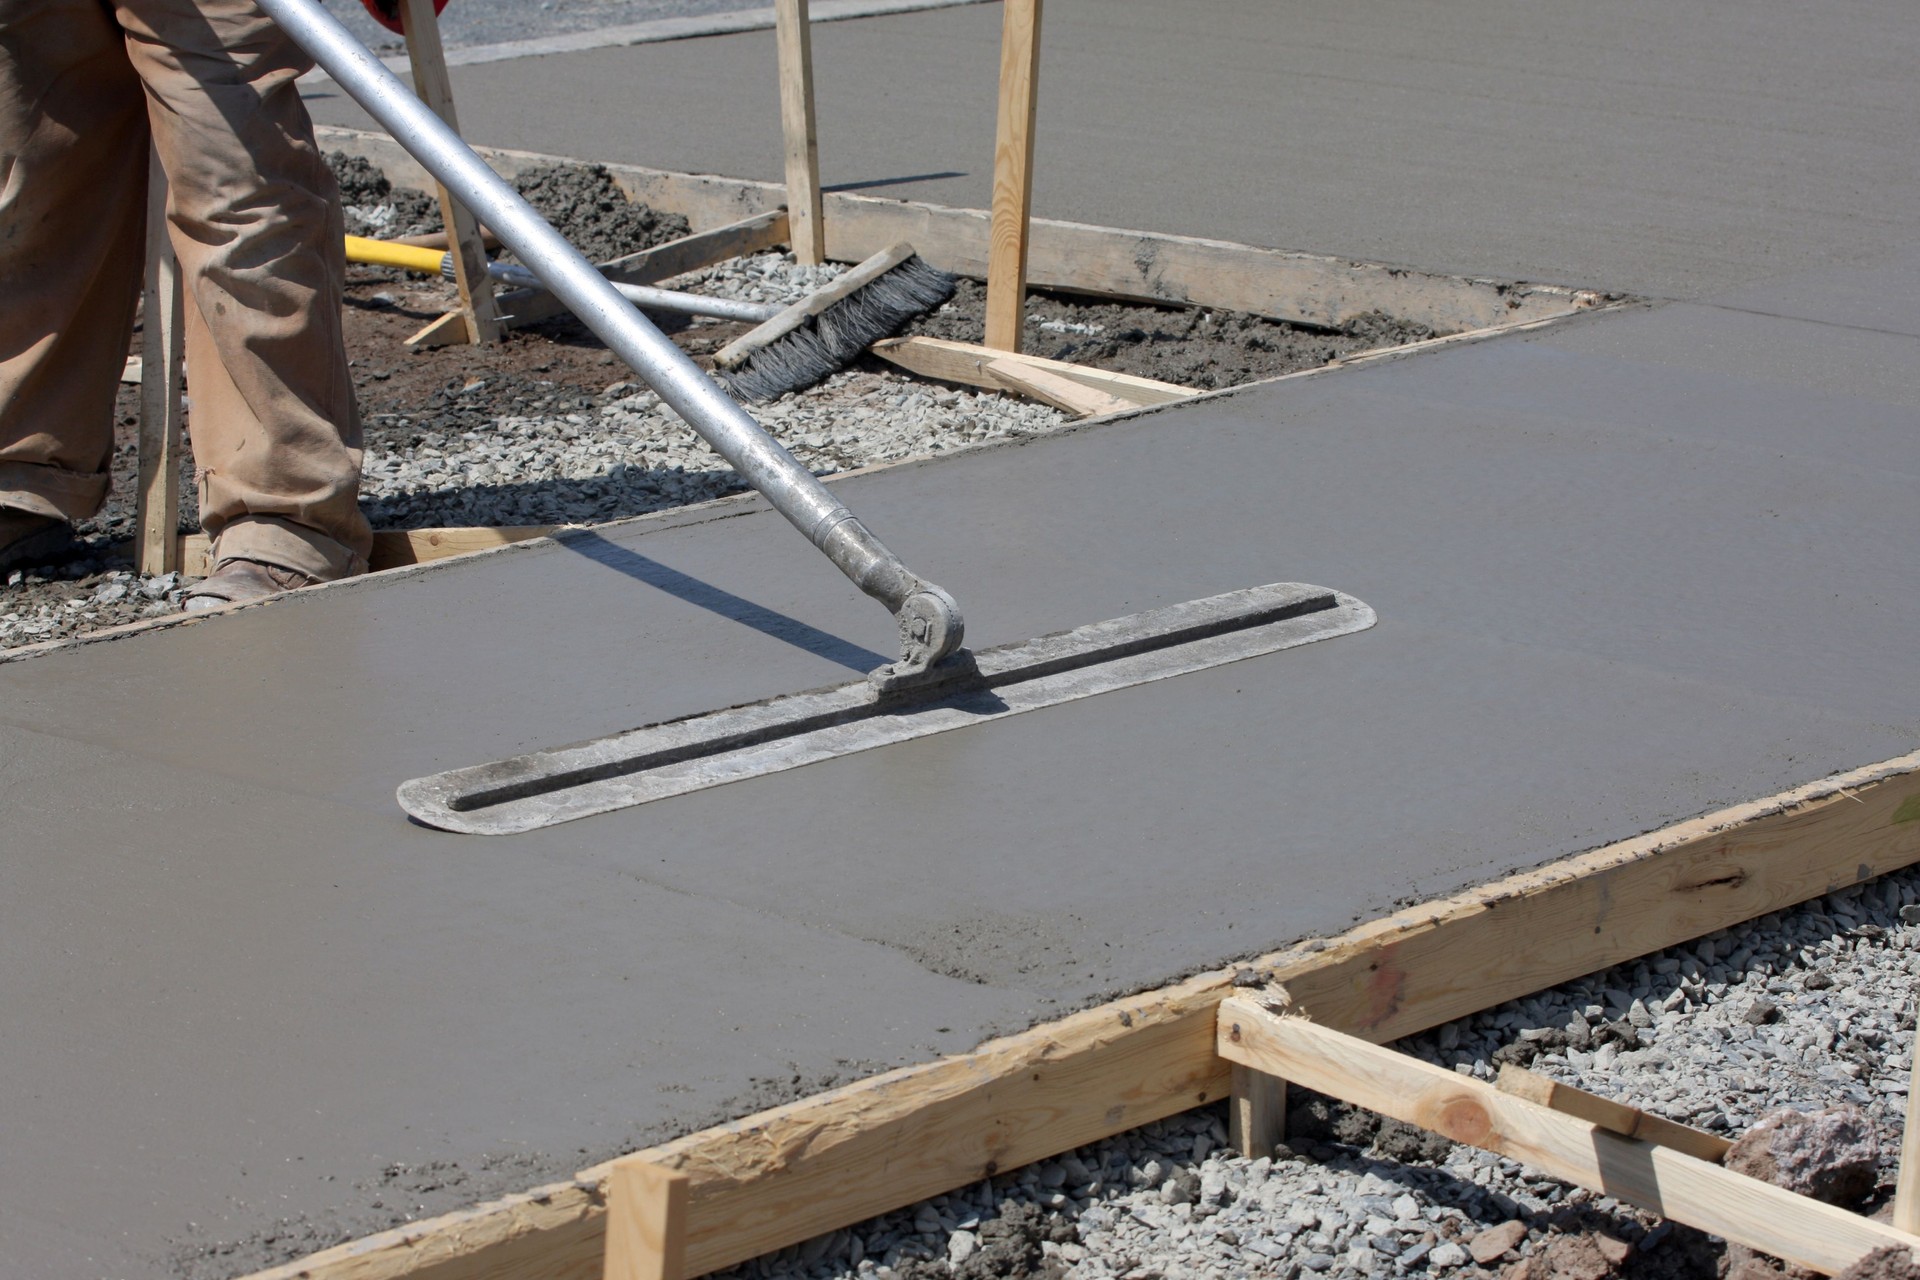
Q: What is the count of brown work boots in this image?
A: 2